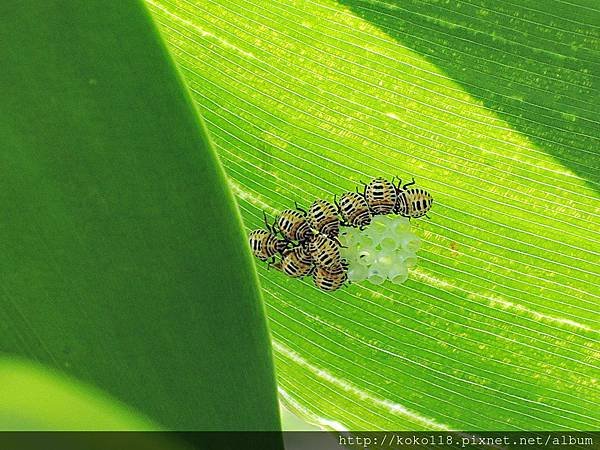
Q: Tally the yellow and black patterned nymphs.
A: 9